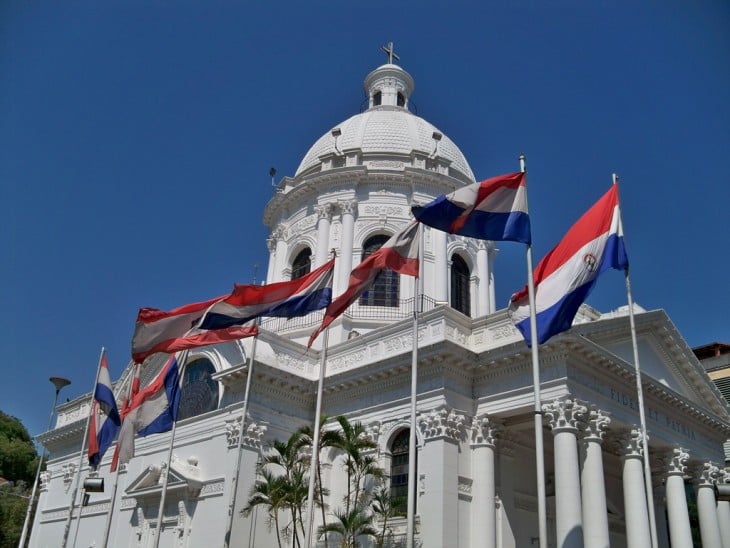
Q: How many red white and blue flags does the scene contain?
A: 5